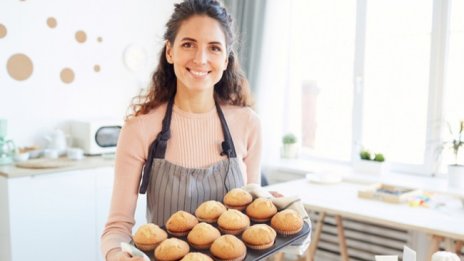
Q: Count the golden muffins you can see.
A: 12